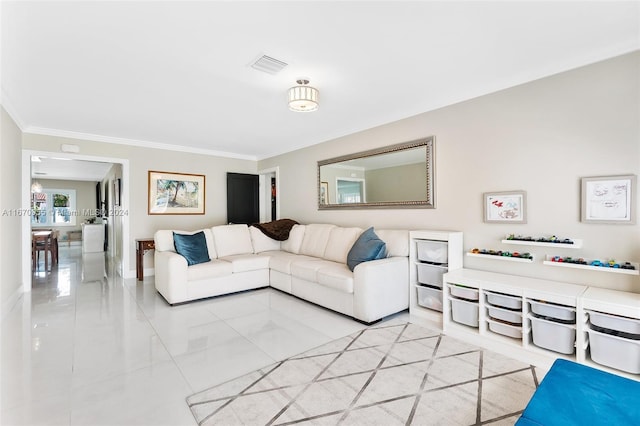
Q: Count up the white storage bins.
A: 12